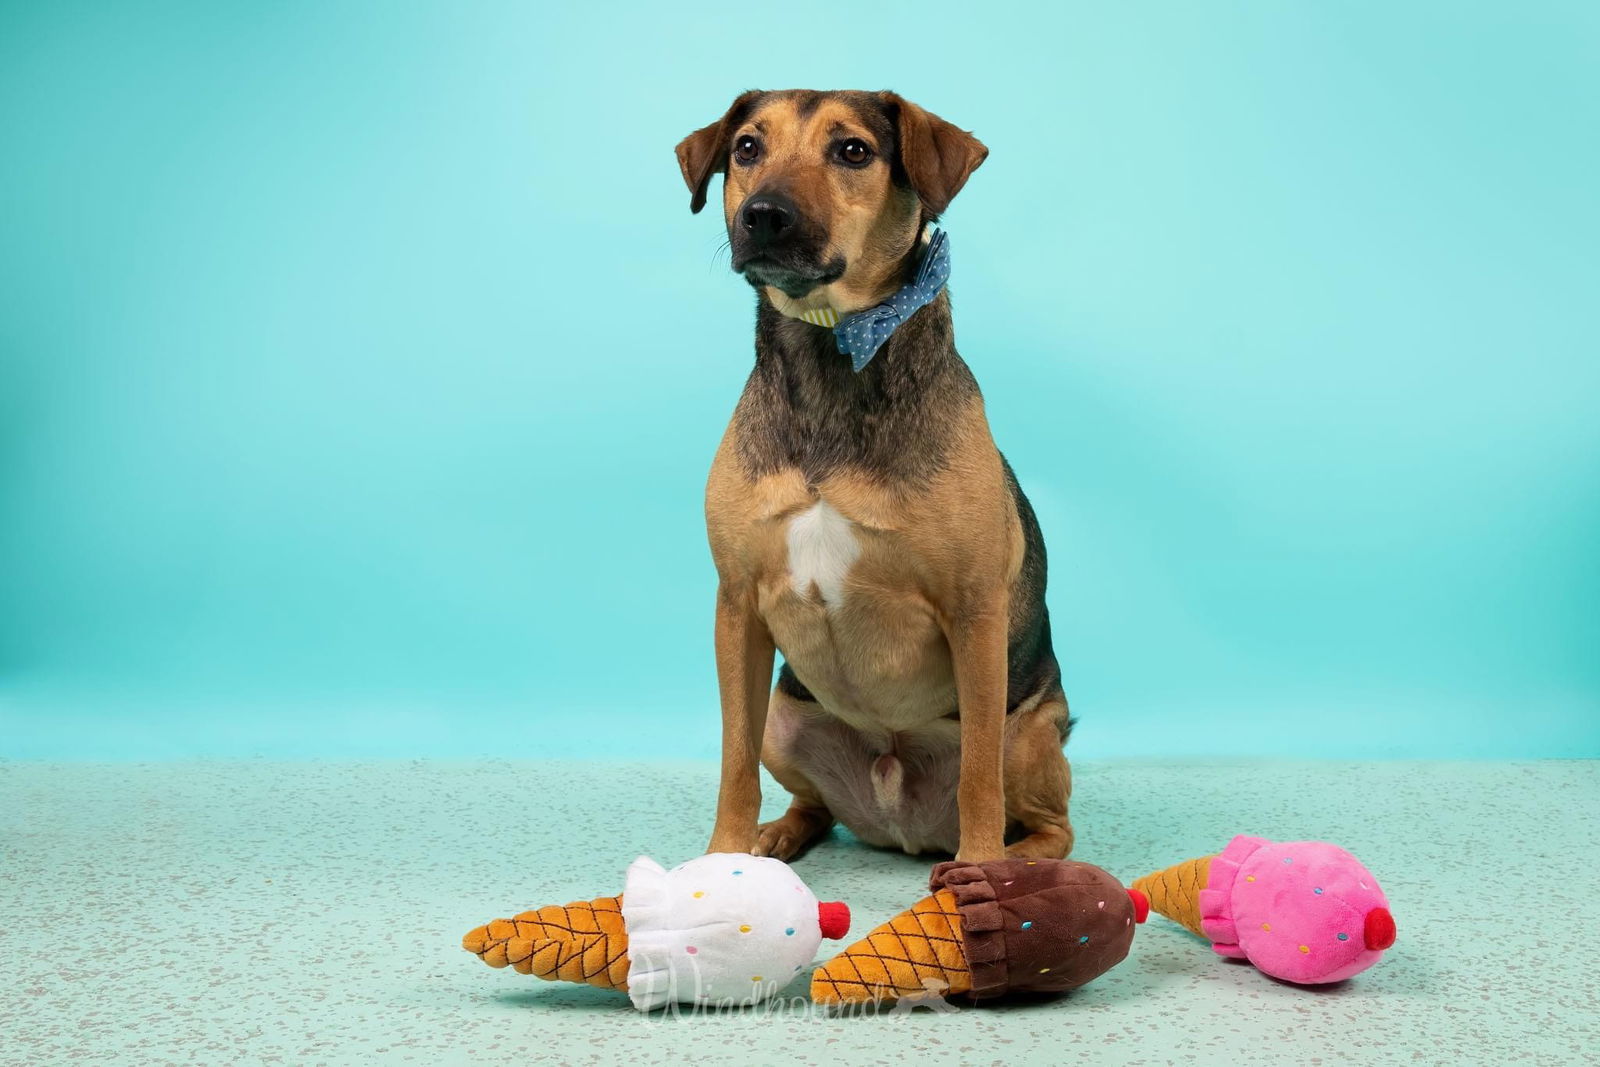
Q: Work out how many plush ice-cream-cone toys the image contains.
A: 3